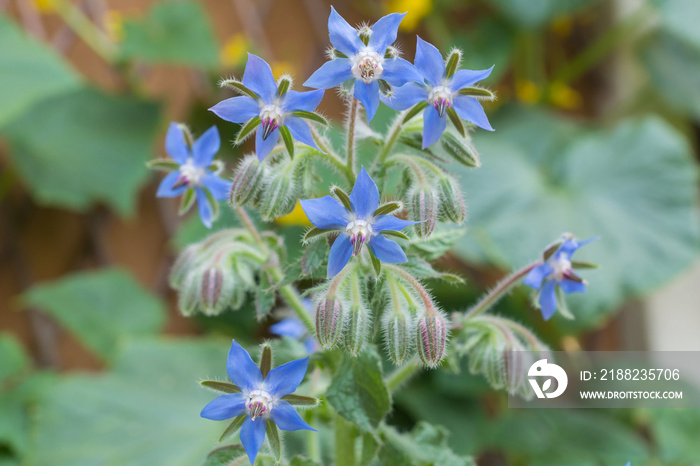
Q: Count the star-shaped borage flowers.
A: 7